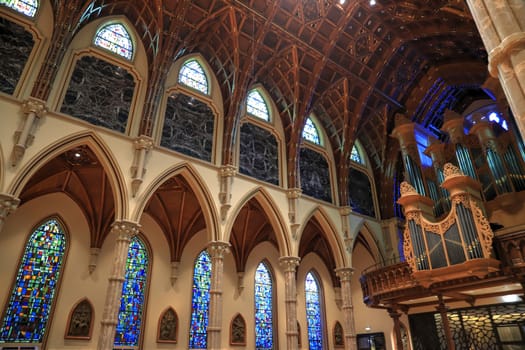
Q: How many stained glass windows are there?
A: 11